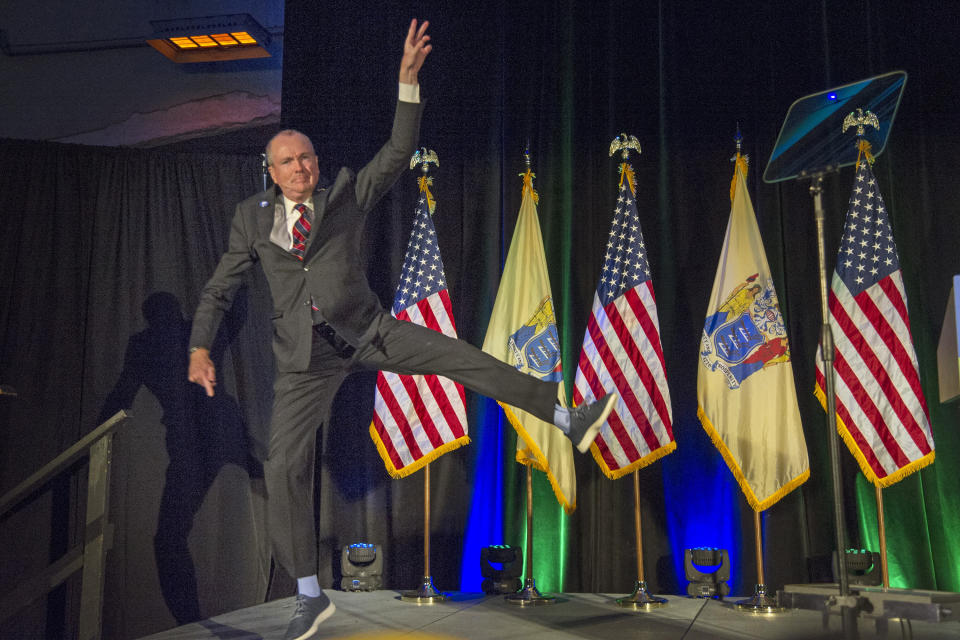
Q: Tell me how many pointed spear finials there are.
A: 2